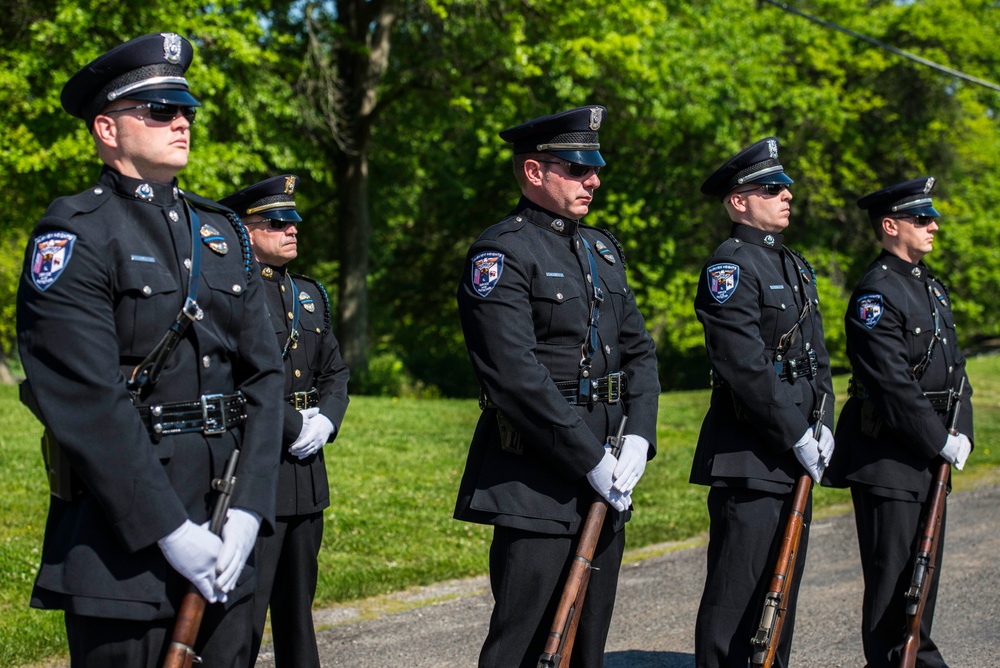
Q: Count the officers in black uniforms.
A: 5